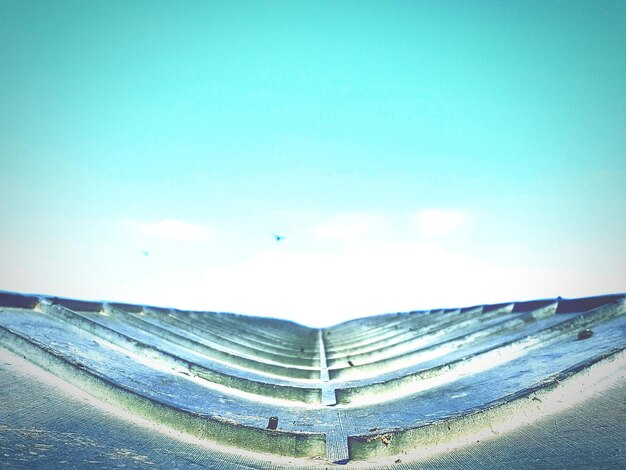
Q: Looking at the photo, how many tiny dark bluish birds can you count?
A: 2